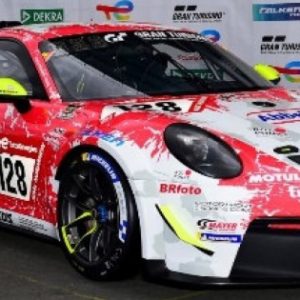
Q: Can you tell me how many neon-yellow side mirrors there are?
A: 2